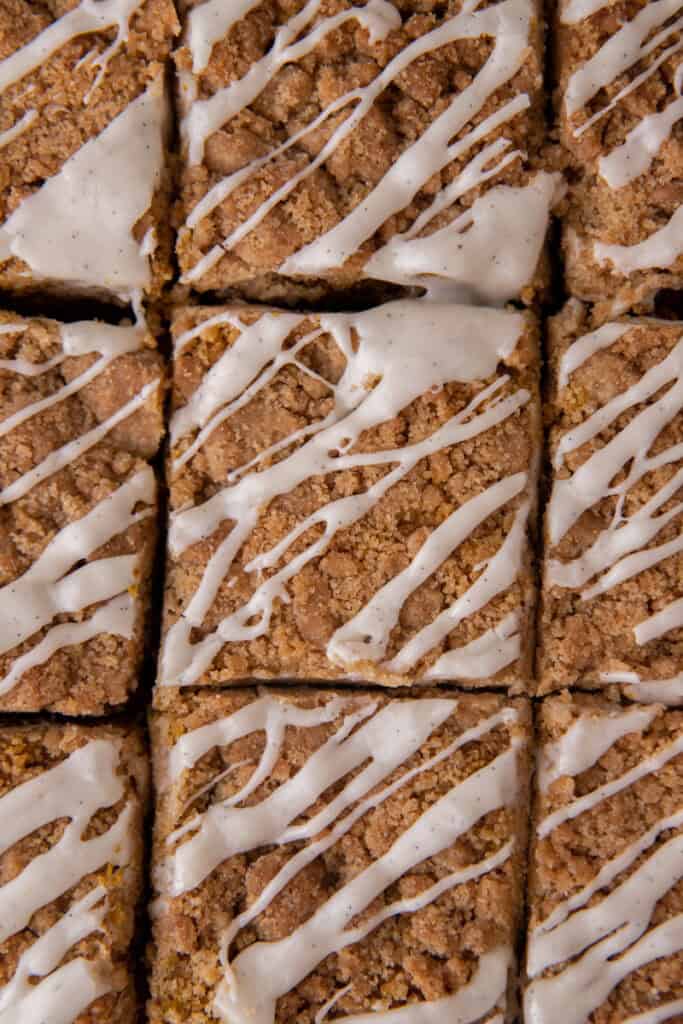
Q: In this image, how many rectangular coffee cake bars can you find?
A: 9